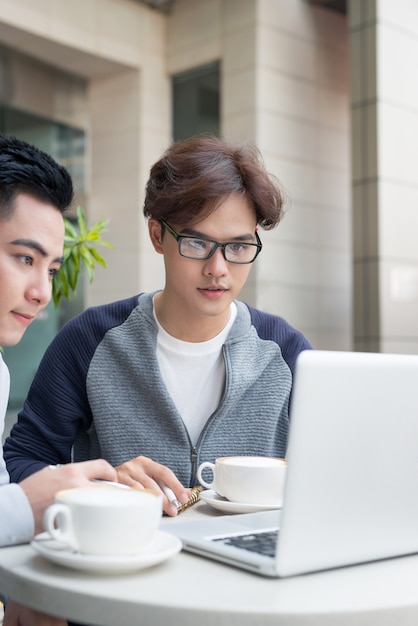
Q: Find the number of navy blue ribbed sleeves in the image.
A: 2